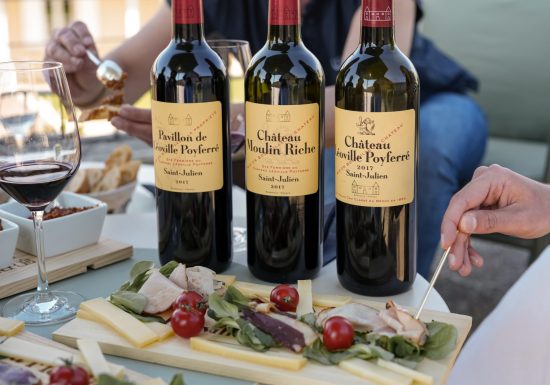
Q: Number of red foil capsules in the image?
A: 3